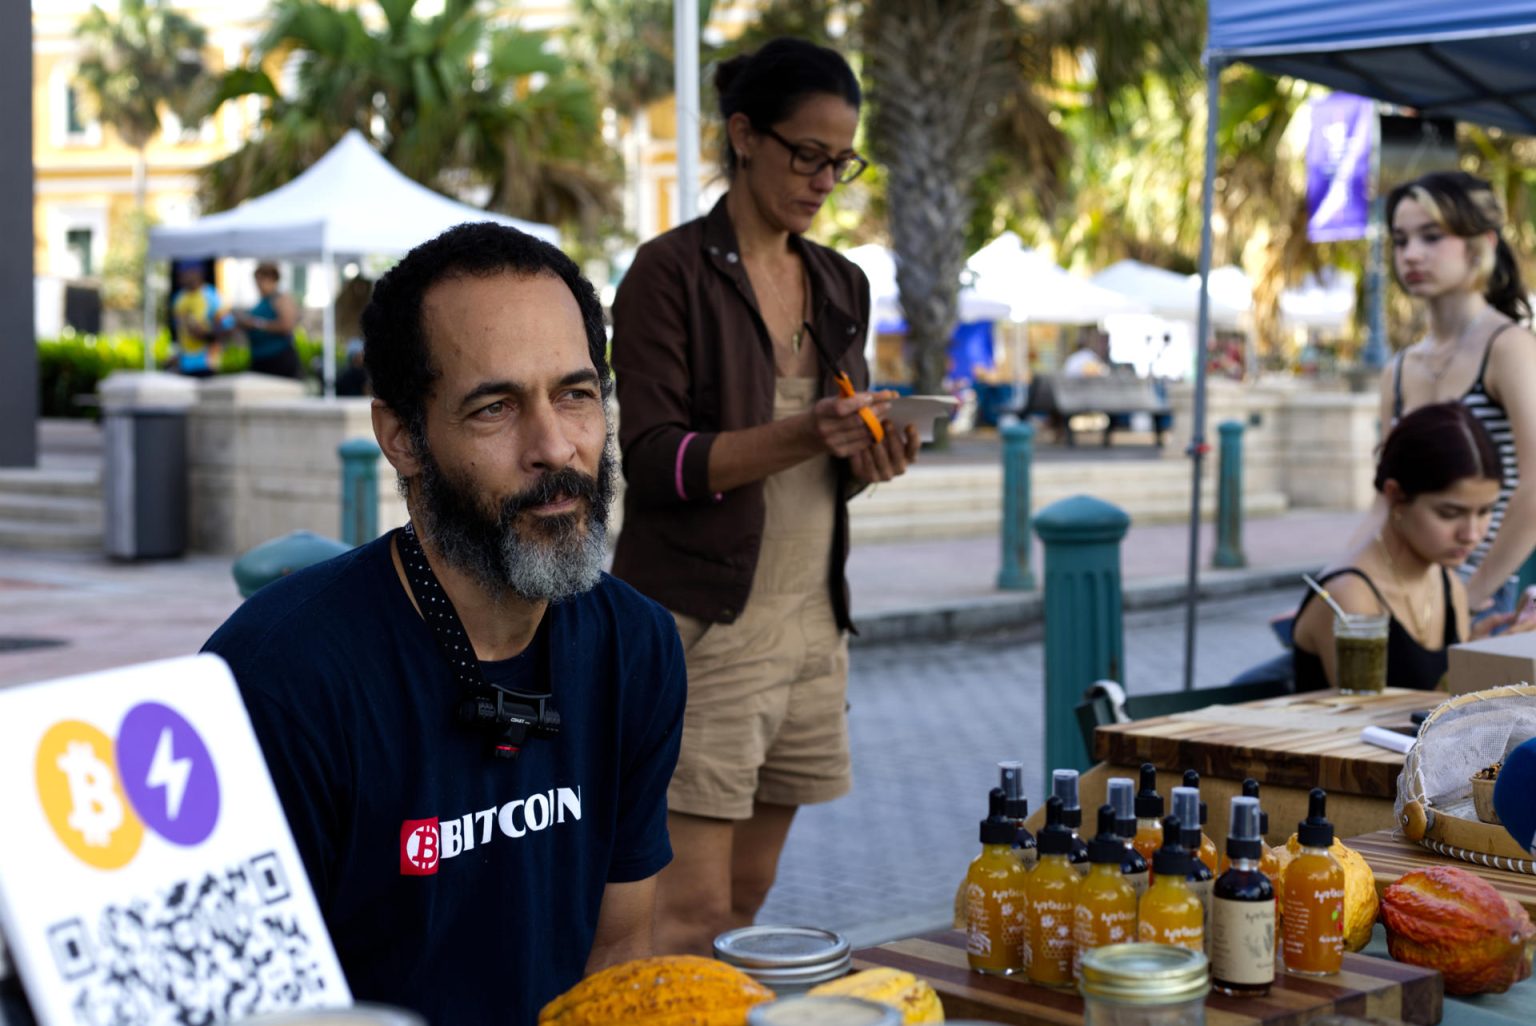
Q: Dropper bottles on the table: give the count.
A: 8